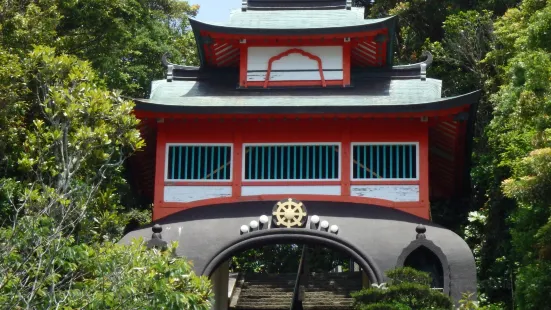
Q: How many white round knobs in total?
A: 6